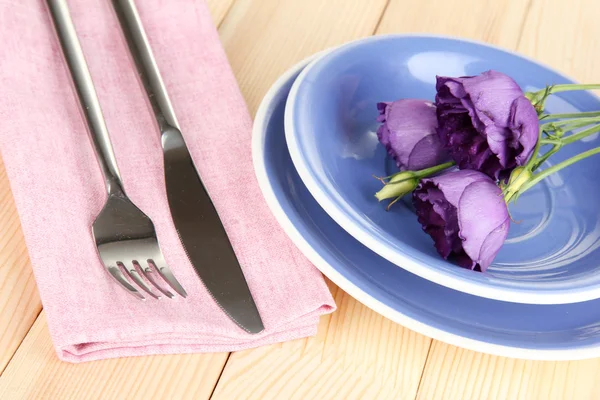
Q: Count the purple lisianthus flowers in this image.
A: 3